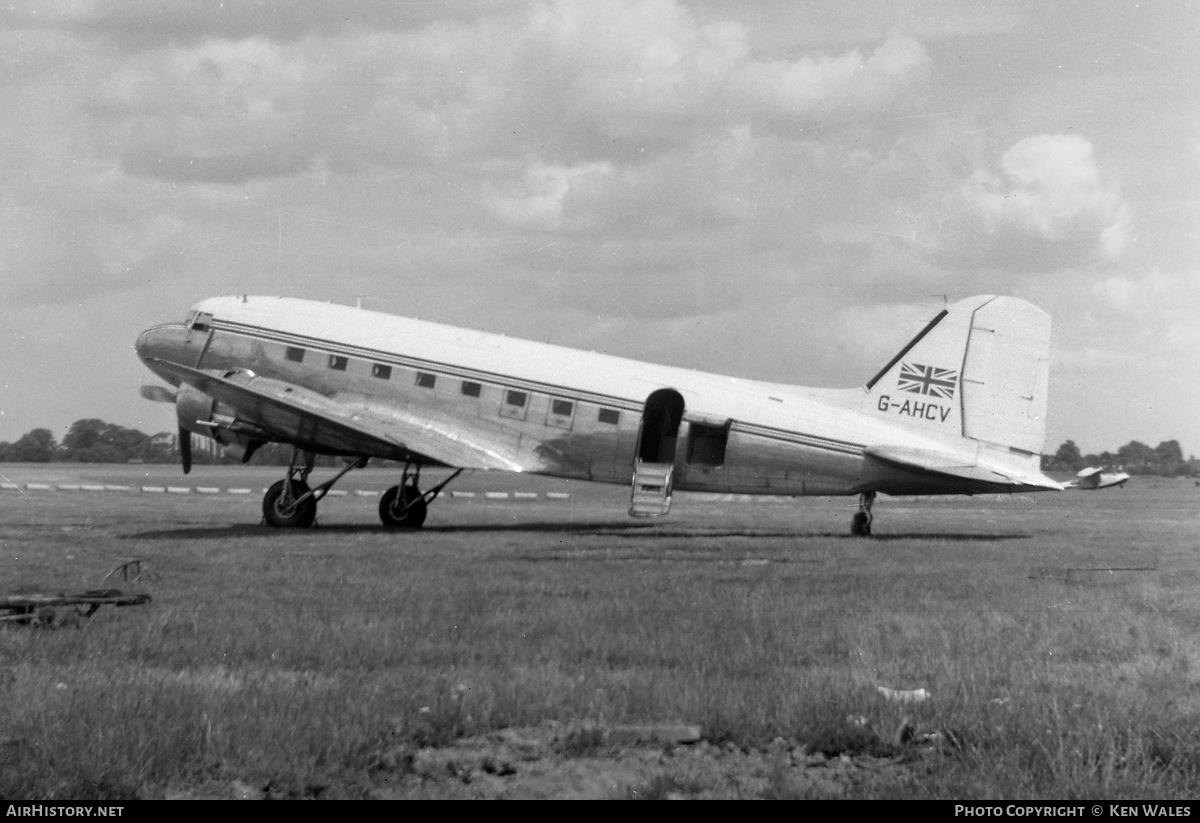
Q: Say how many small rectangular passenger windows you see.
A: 8